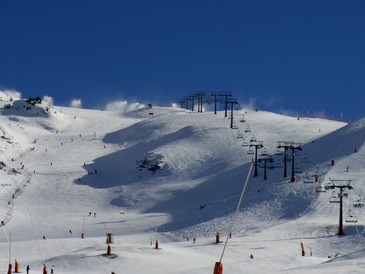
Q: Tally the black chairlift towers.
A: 13